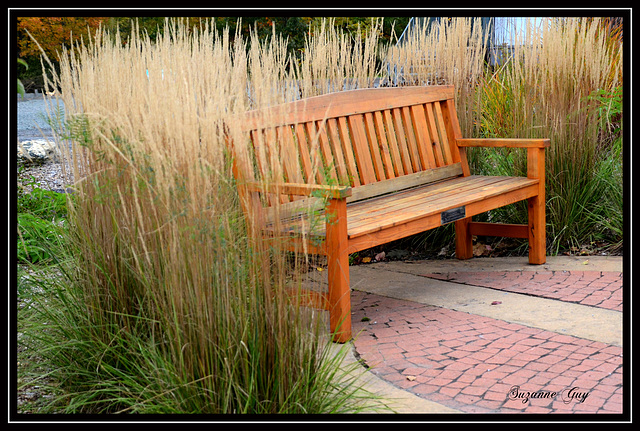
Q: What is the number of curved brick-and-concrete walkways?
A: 1